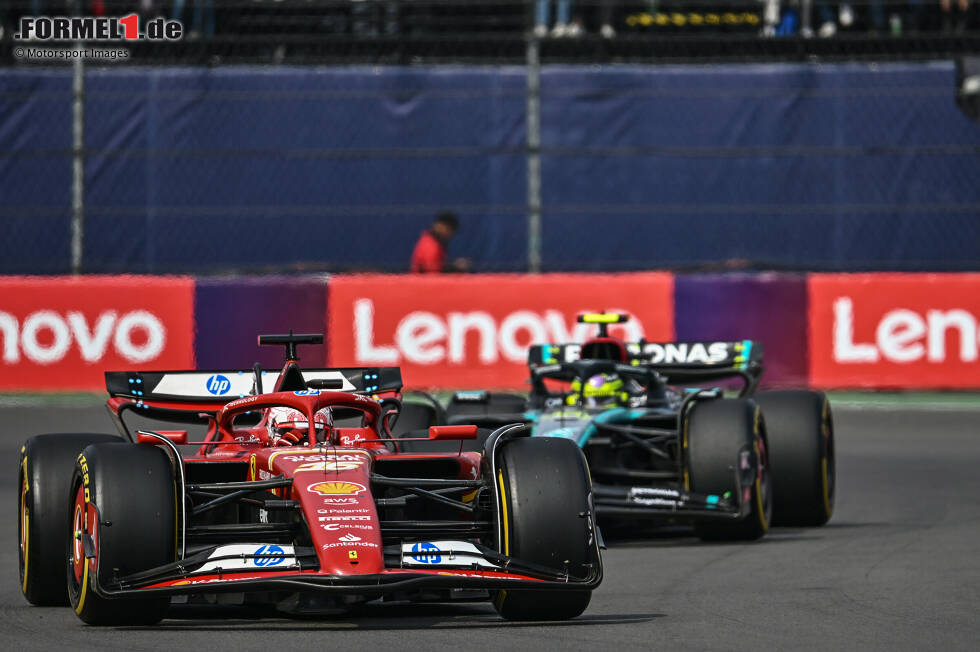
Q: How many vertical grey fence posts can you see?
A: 2